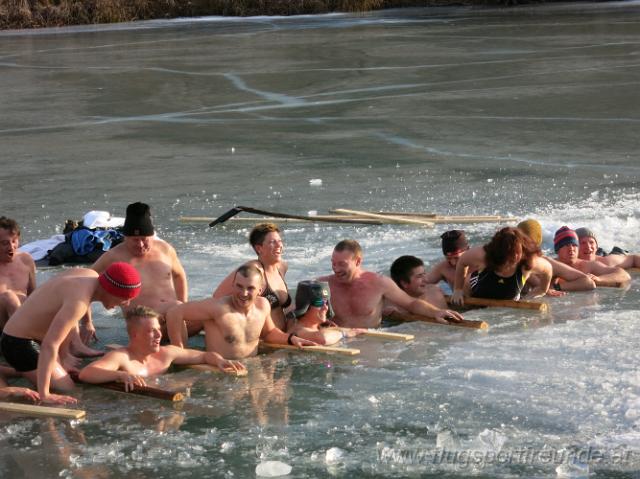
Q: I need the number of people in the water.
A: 14